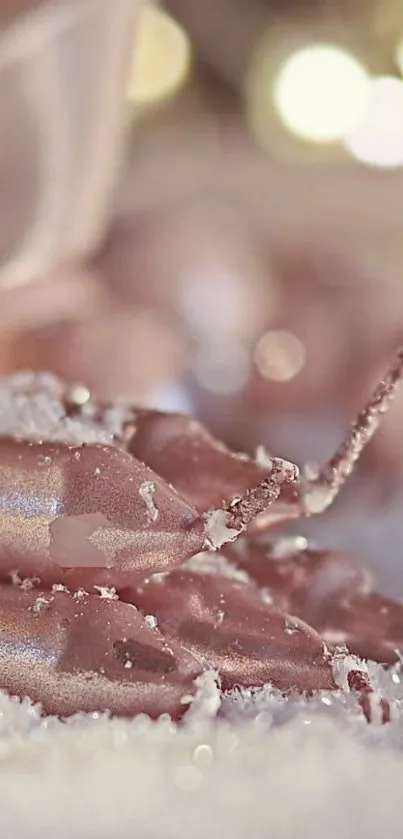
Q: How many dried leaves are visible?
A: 0